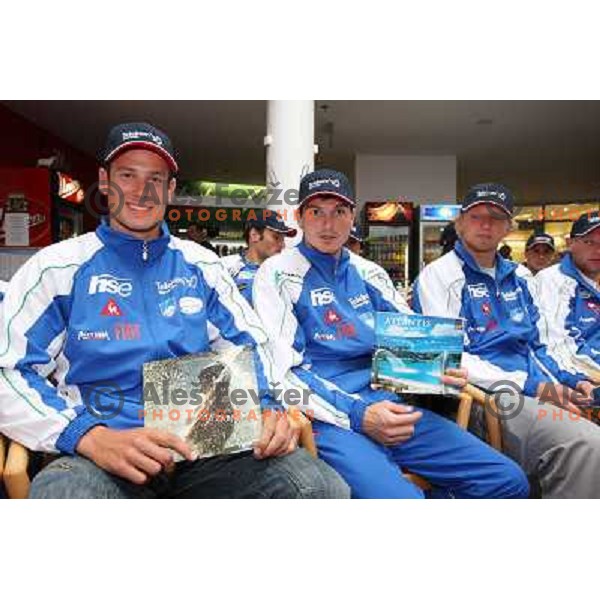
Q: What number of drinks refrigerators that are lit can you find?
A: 3